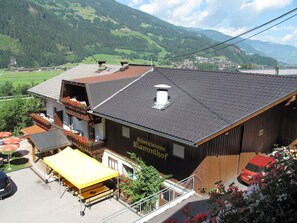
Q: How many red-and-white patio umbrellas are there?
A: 3